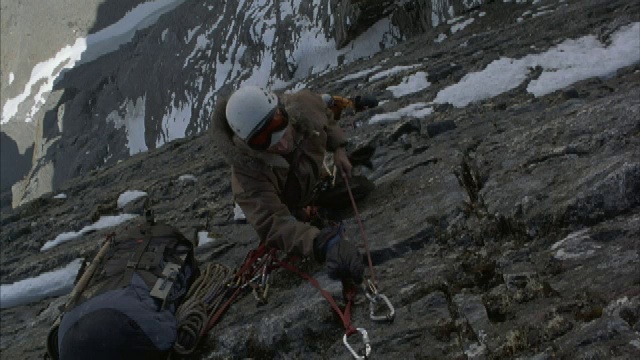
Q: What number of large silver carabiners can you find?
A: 2